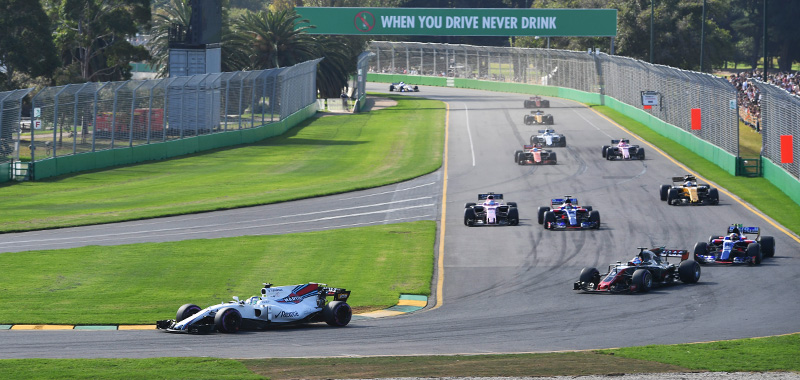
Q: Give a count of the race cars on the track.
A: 12